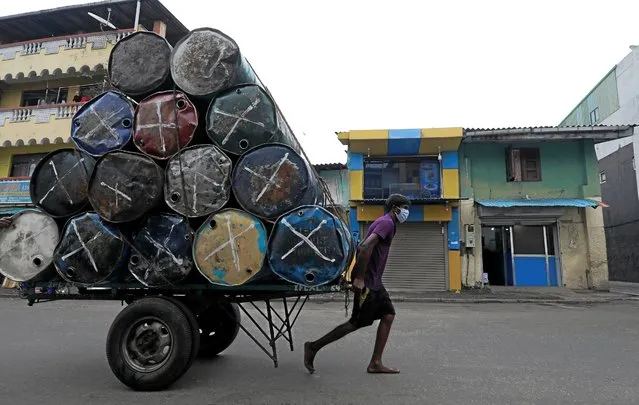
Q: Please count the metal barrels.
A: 14